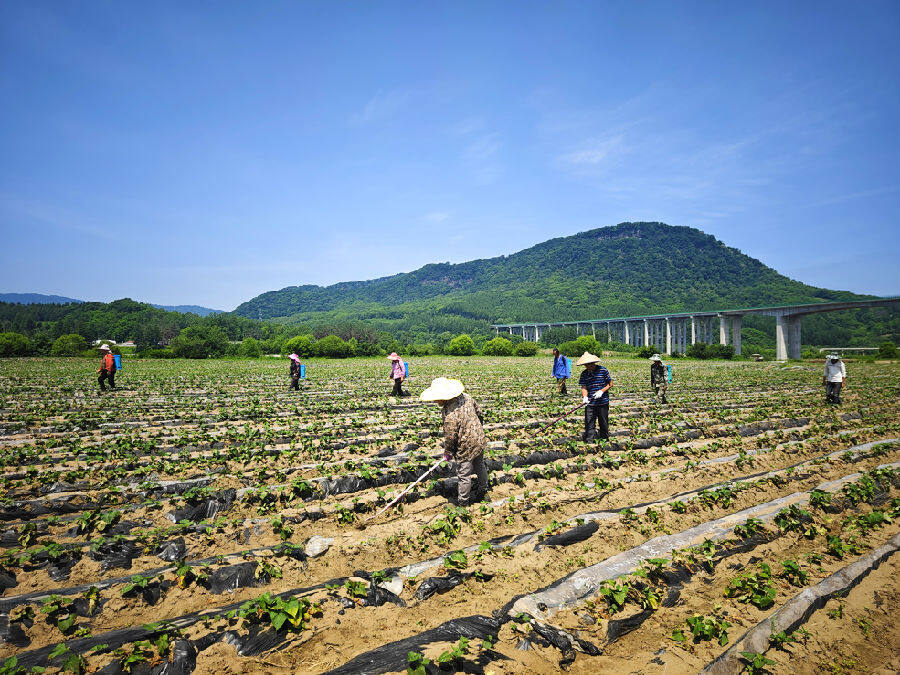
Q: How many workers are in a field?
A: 8